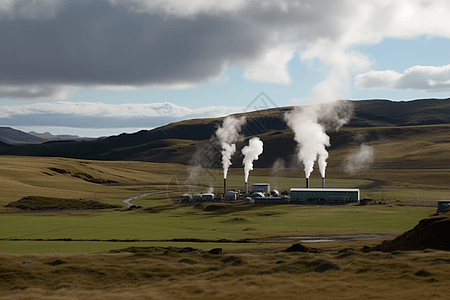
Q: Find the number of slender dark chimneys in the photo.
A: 4